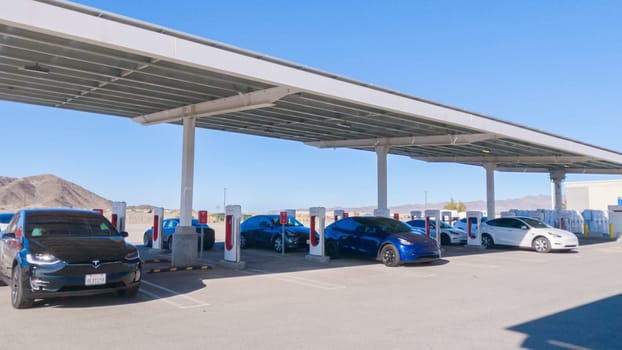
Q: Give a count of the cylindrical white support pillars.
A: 4